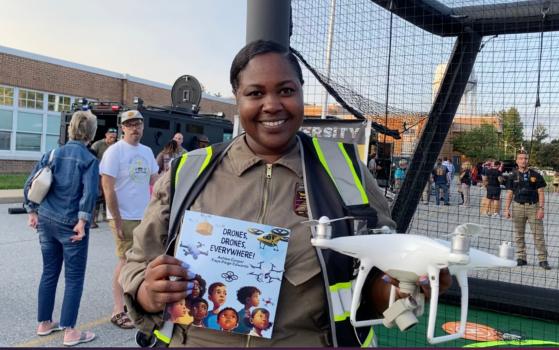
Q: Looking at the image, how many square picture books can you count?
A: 1